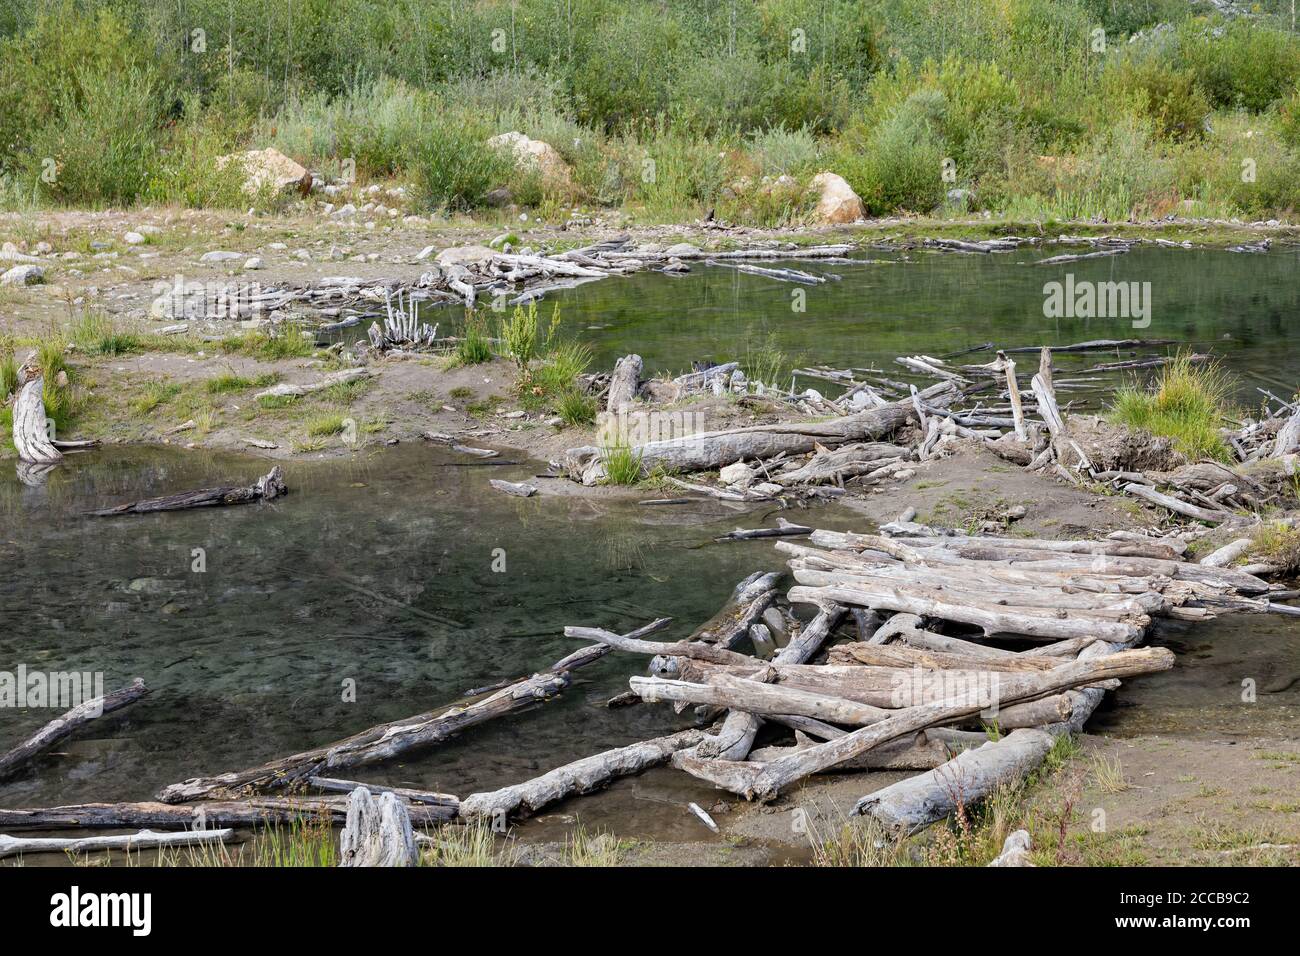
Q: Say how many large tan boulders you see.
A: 3